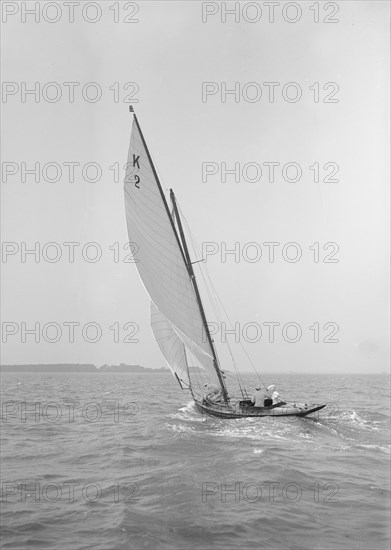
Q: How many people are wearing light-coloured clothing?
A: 2